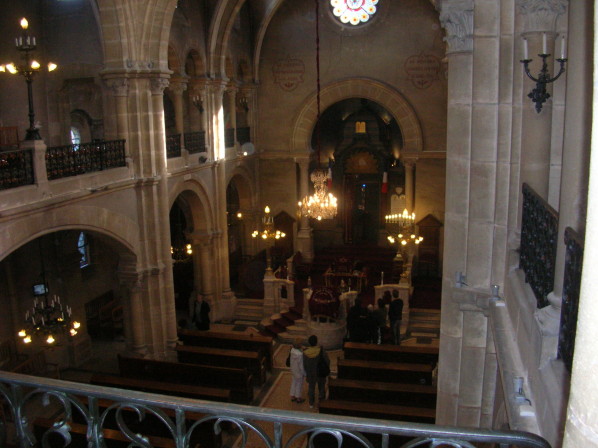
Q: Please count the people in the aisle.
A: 2